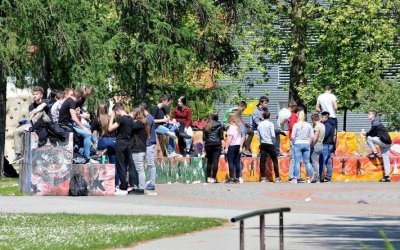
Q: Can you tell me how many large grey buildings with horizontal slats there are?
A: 1